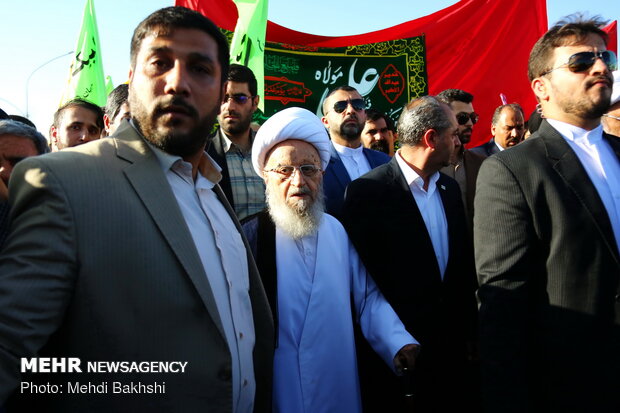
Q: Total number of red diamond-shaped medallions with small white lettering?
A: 1